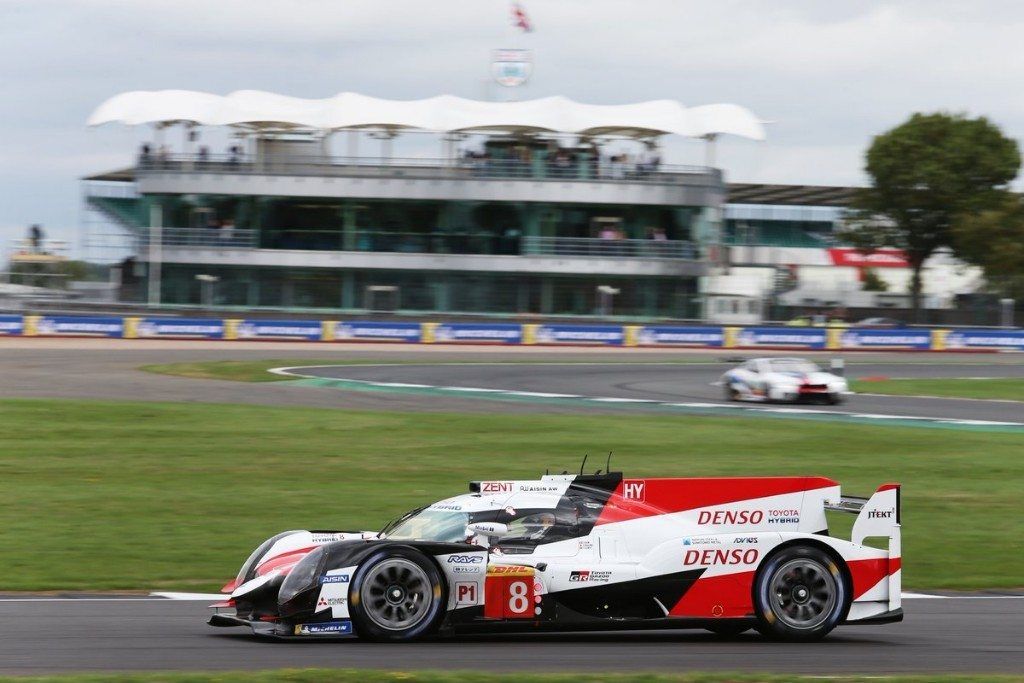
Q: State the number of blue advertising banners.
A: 11